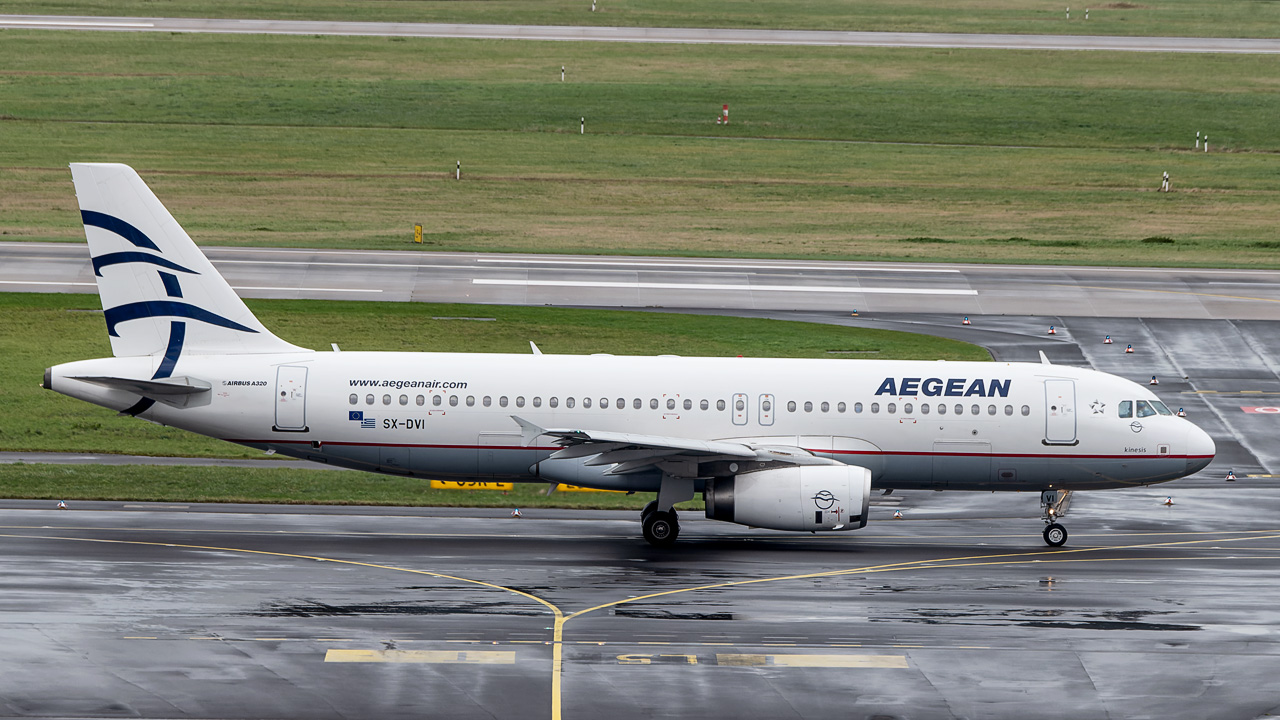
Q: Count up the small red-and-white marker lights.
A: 11